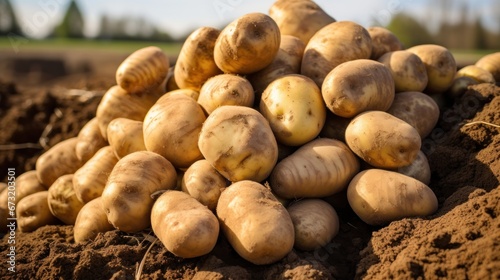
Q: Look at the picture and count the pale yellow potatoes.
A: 1